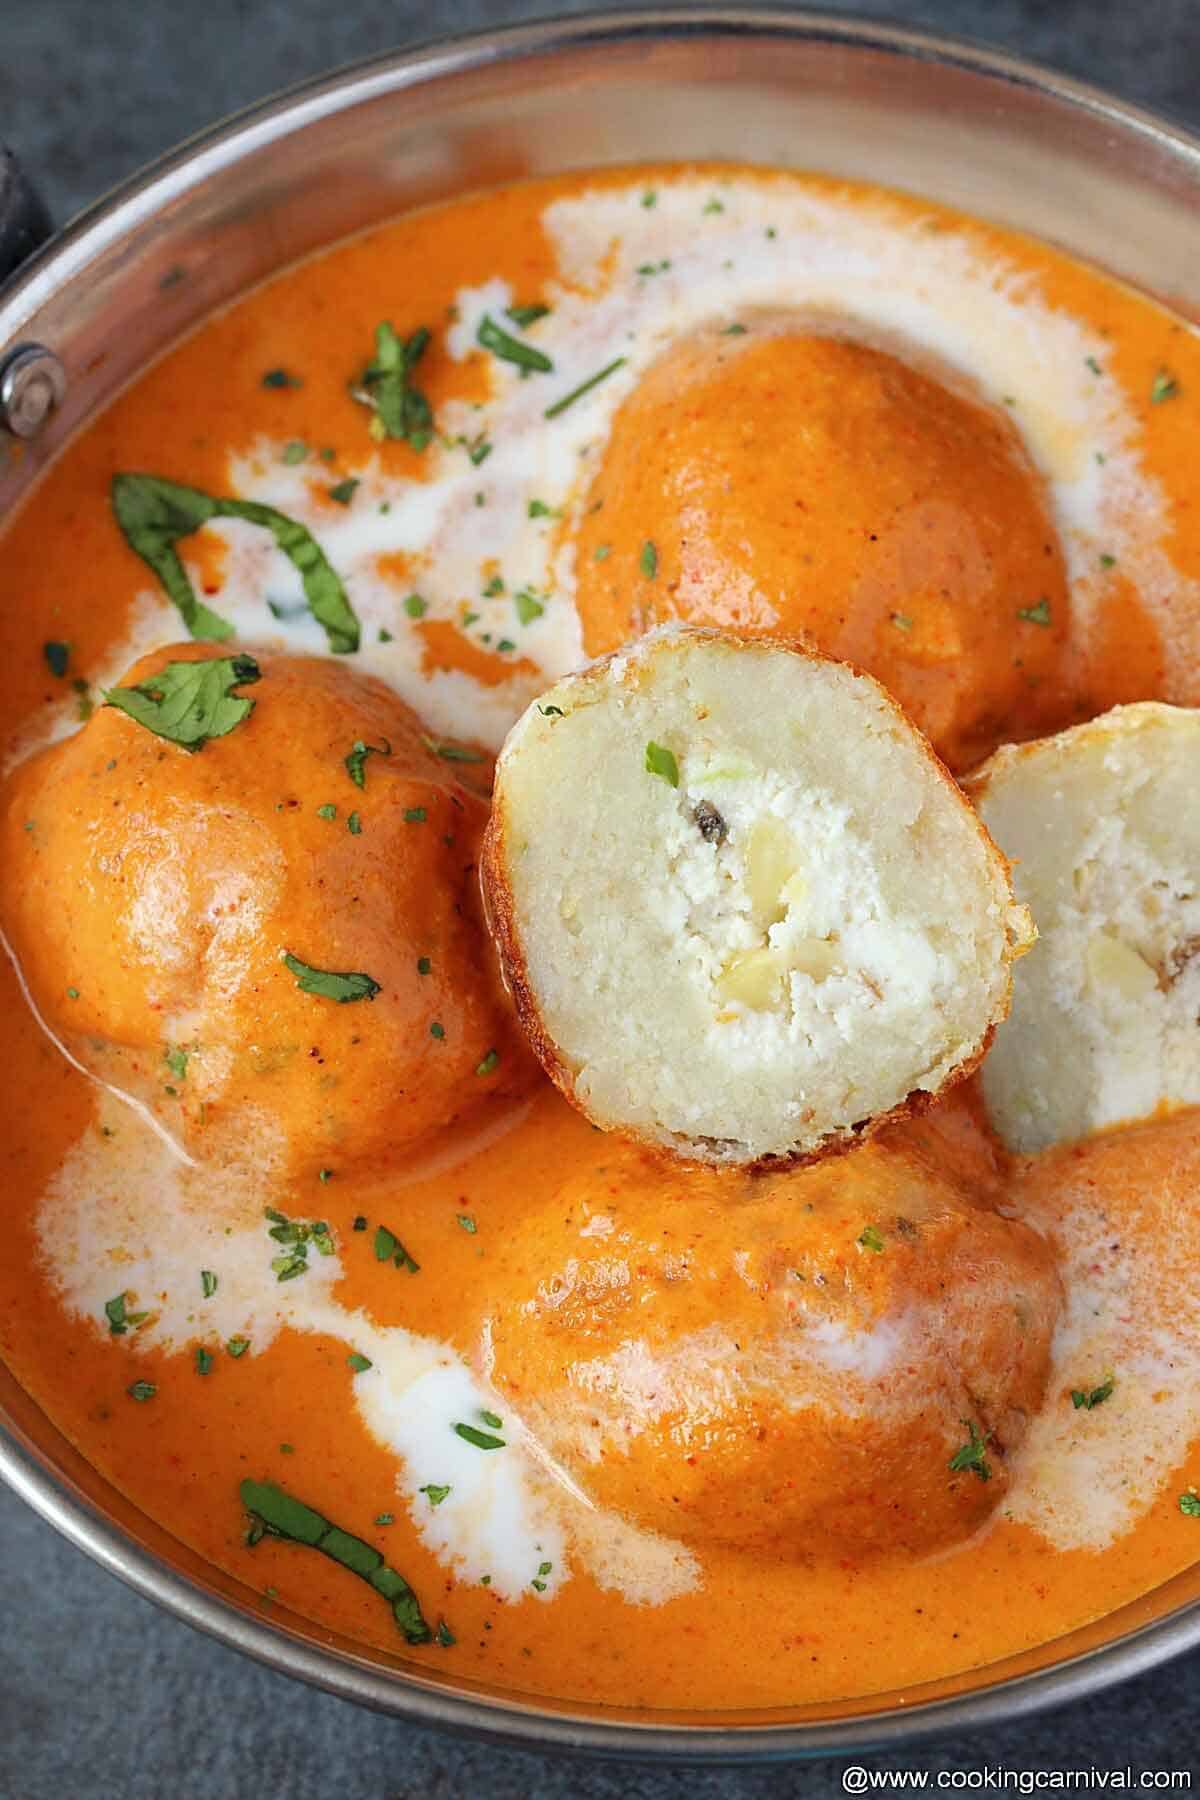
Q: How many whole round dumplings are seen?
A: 3